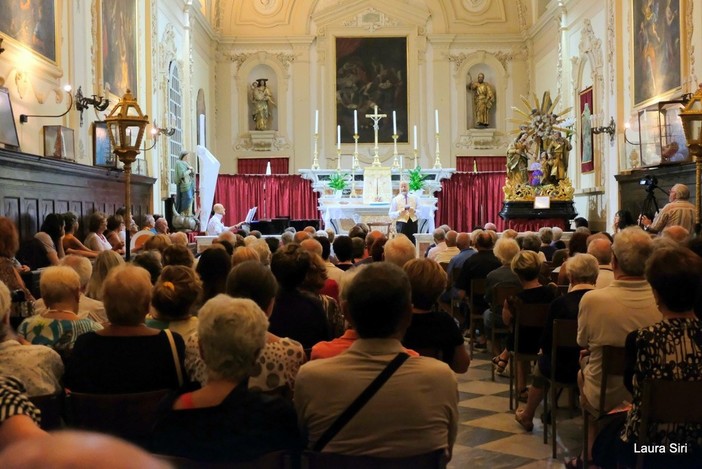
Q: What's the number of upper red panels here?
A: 2